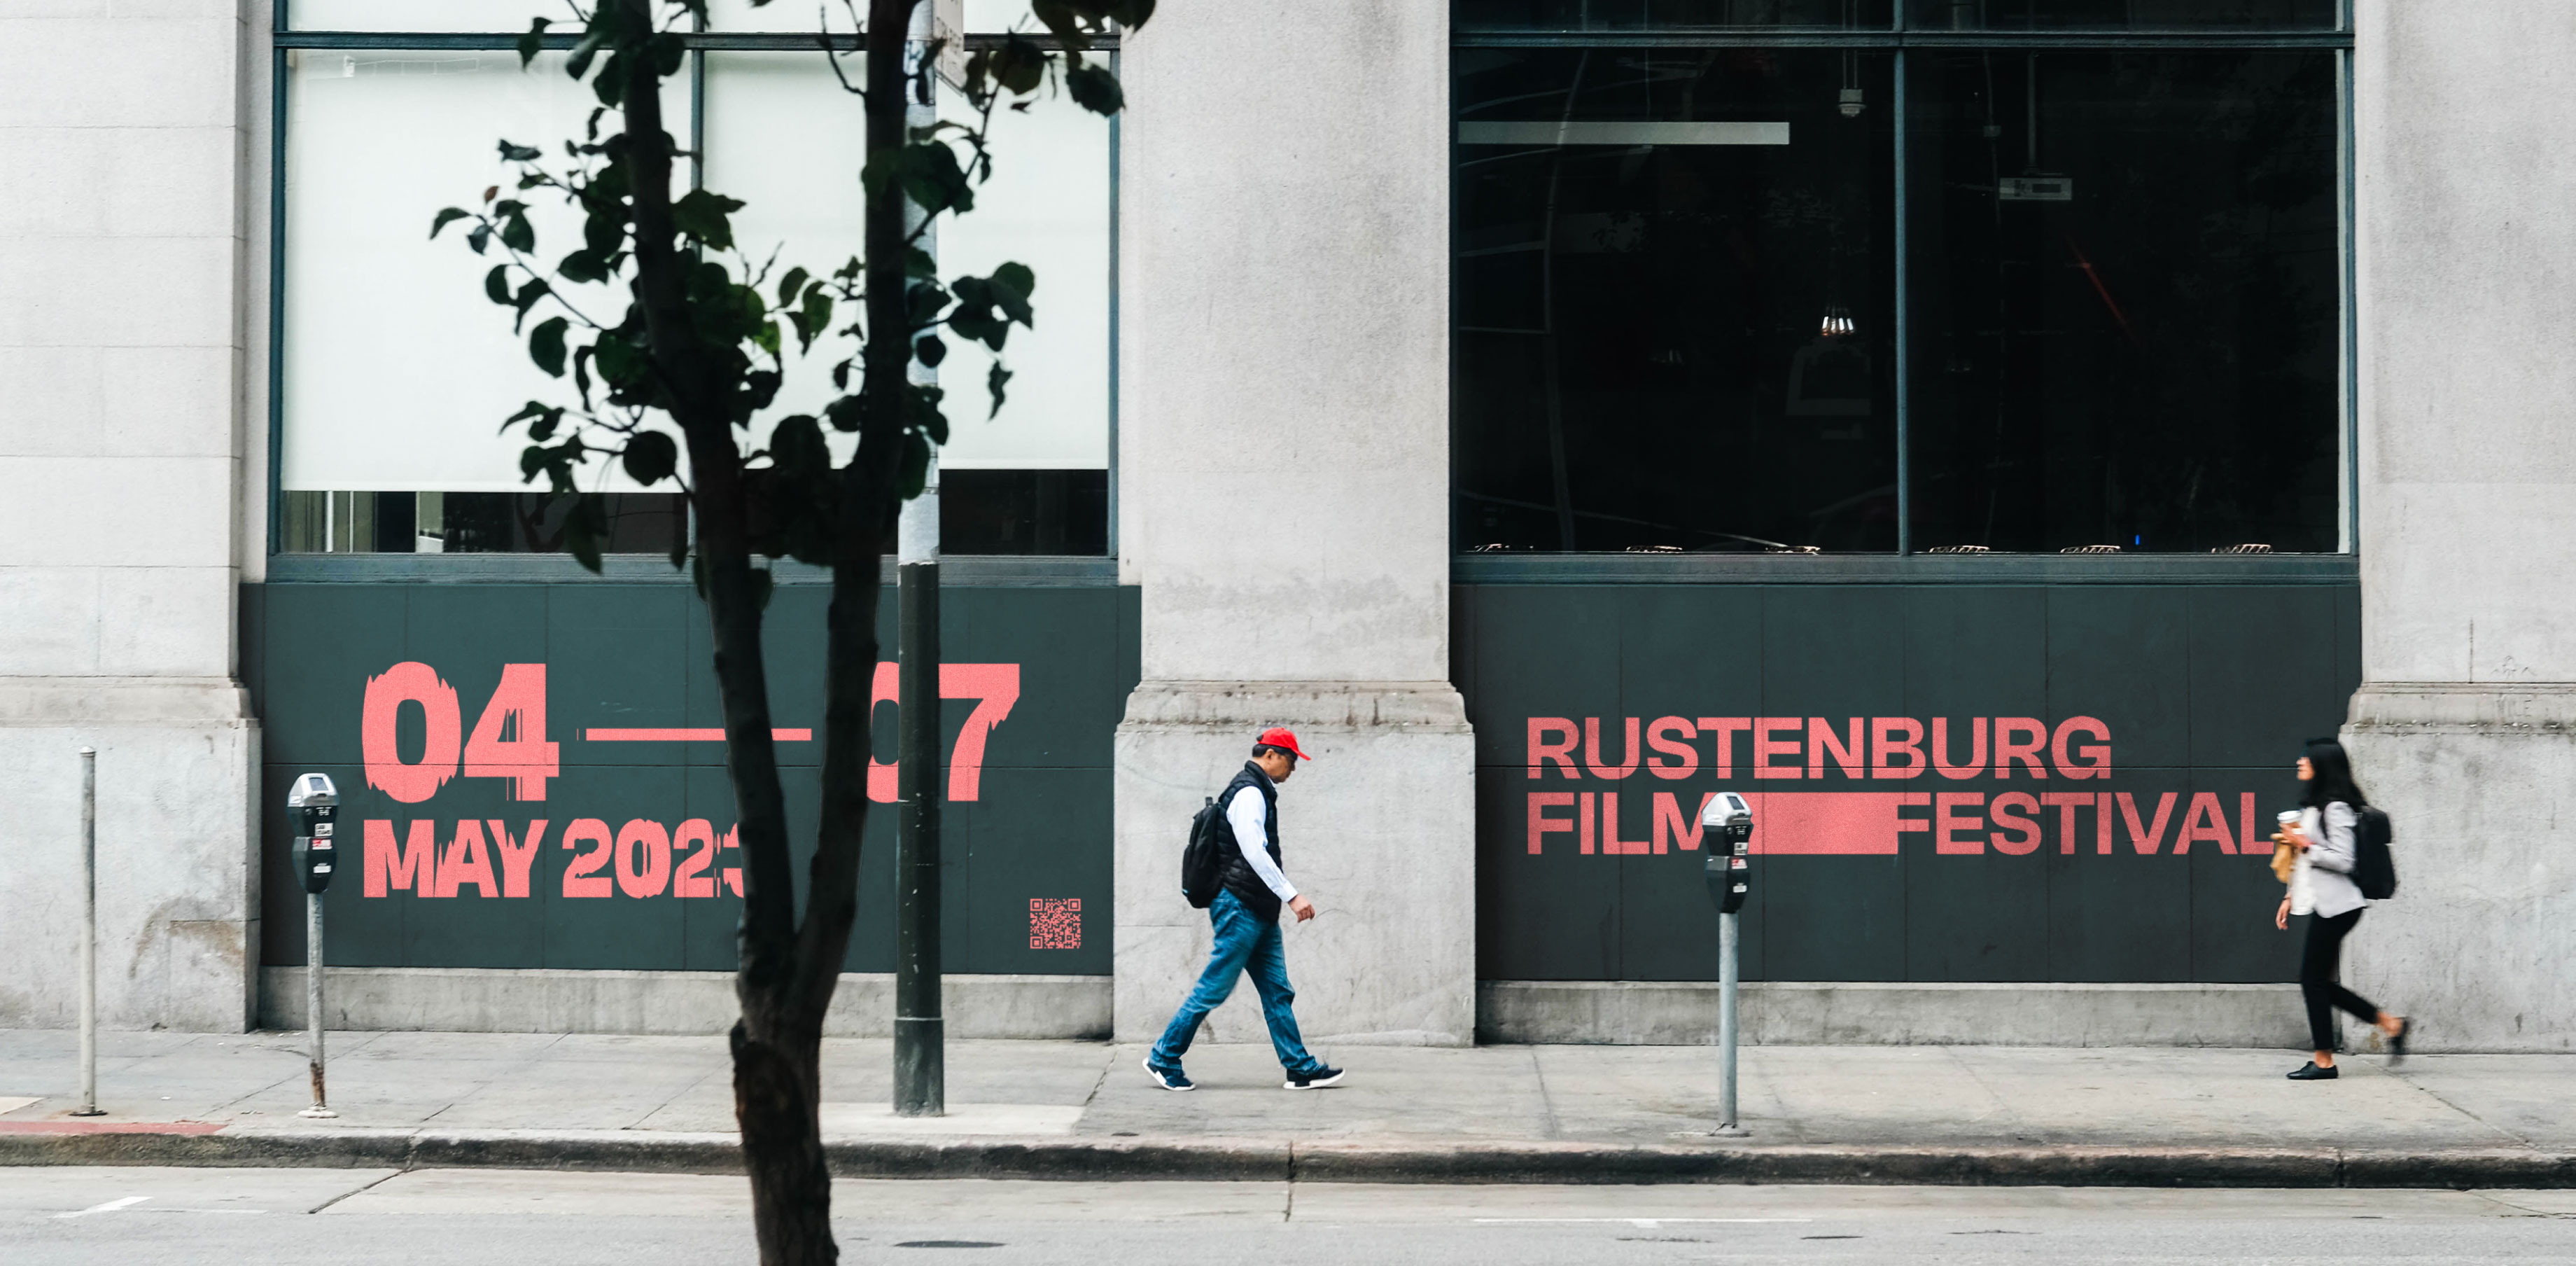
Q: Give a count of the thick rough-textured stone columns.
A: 3